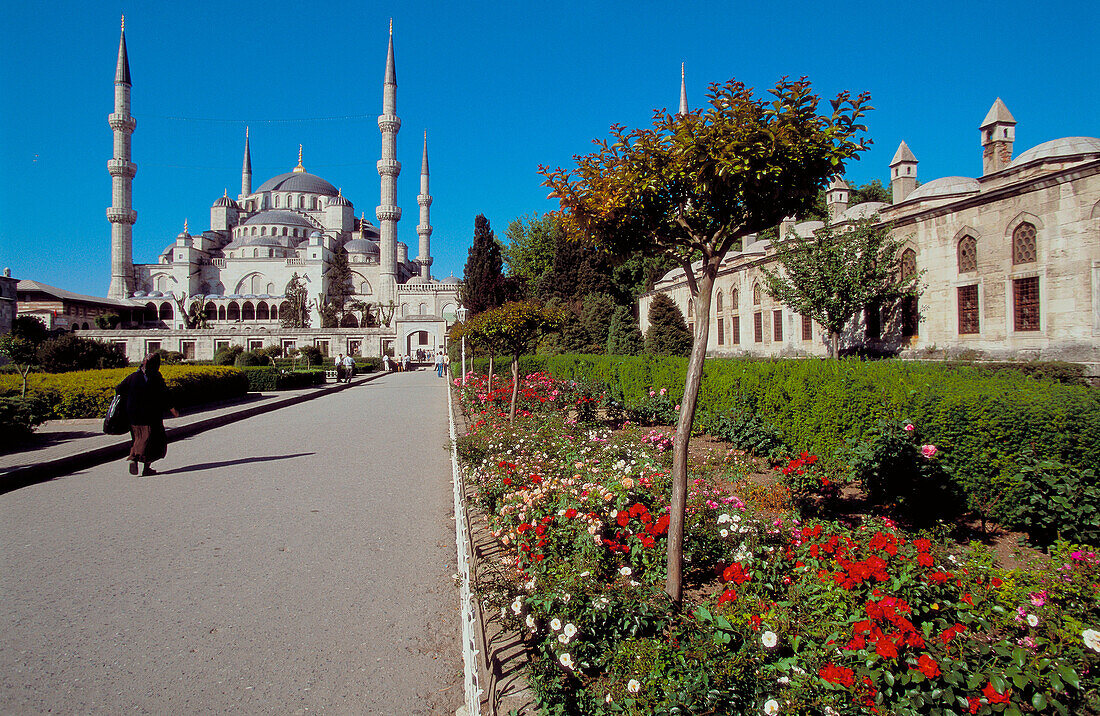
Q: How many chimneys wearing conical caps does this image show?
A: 3